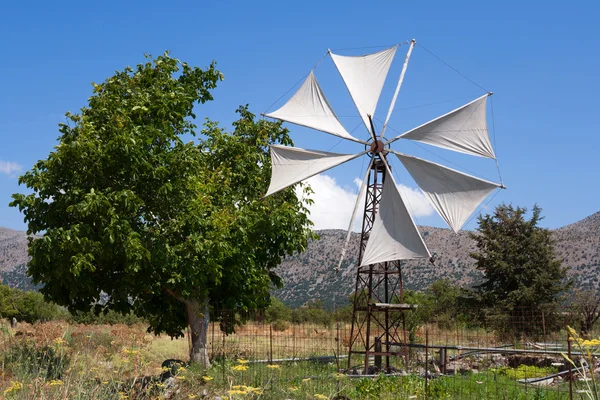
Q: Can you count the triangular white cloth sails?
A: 6